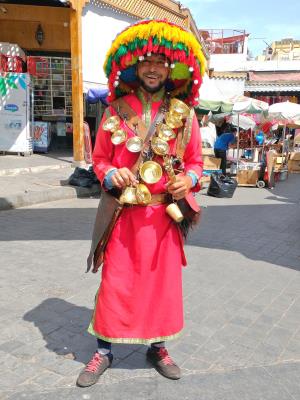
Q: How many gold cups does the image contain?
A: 11